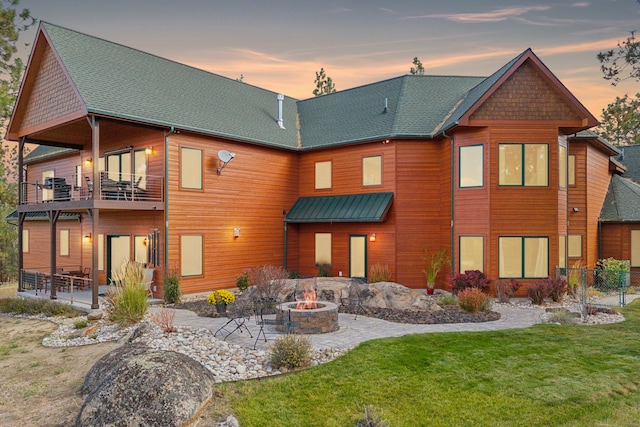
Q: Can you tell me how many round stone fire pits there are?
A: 1